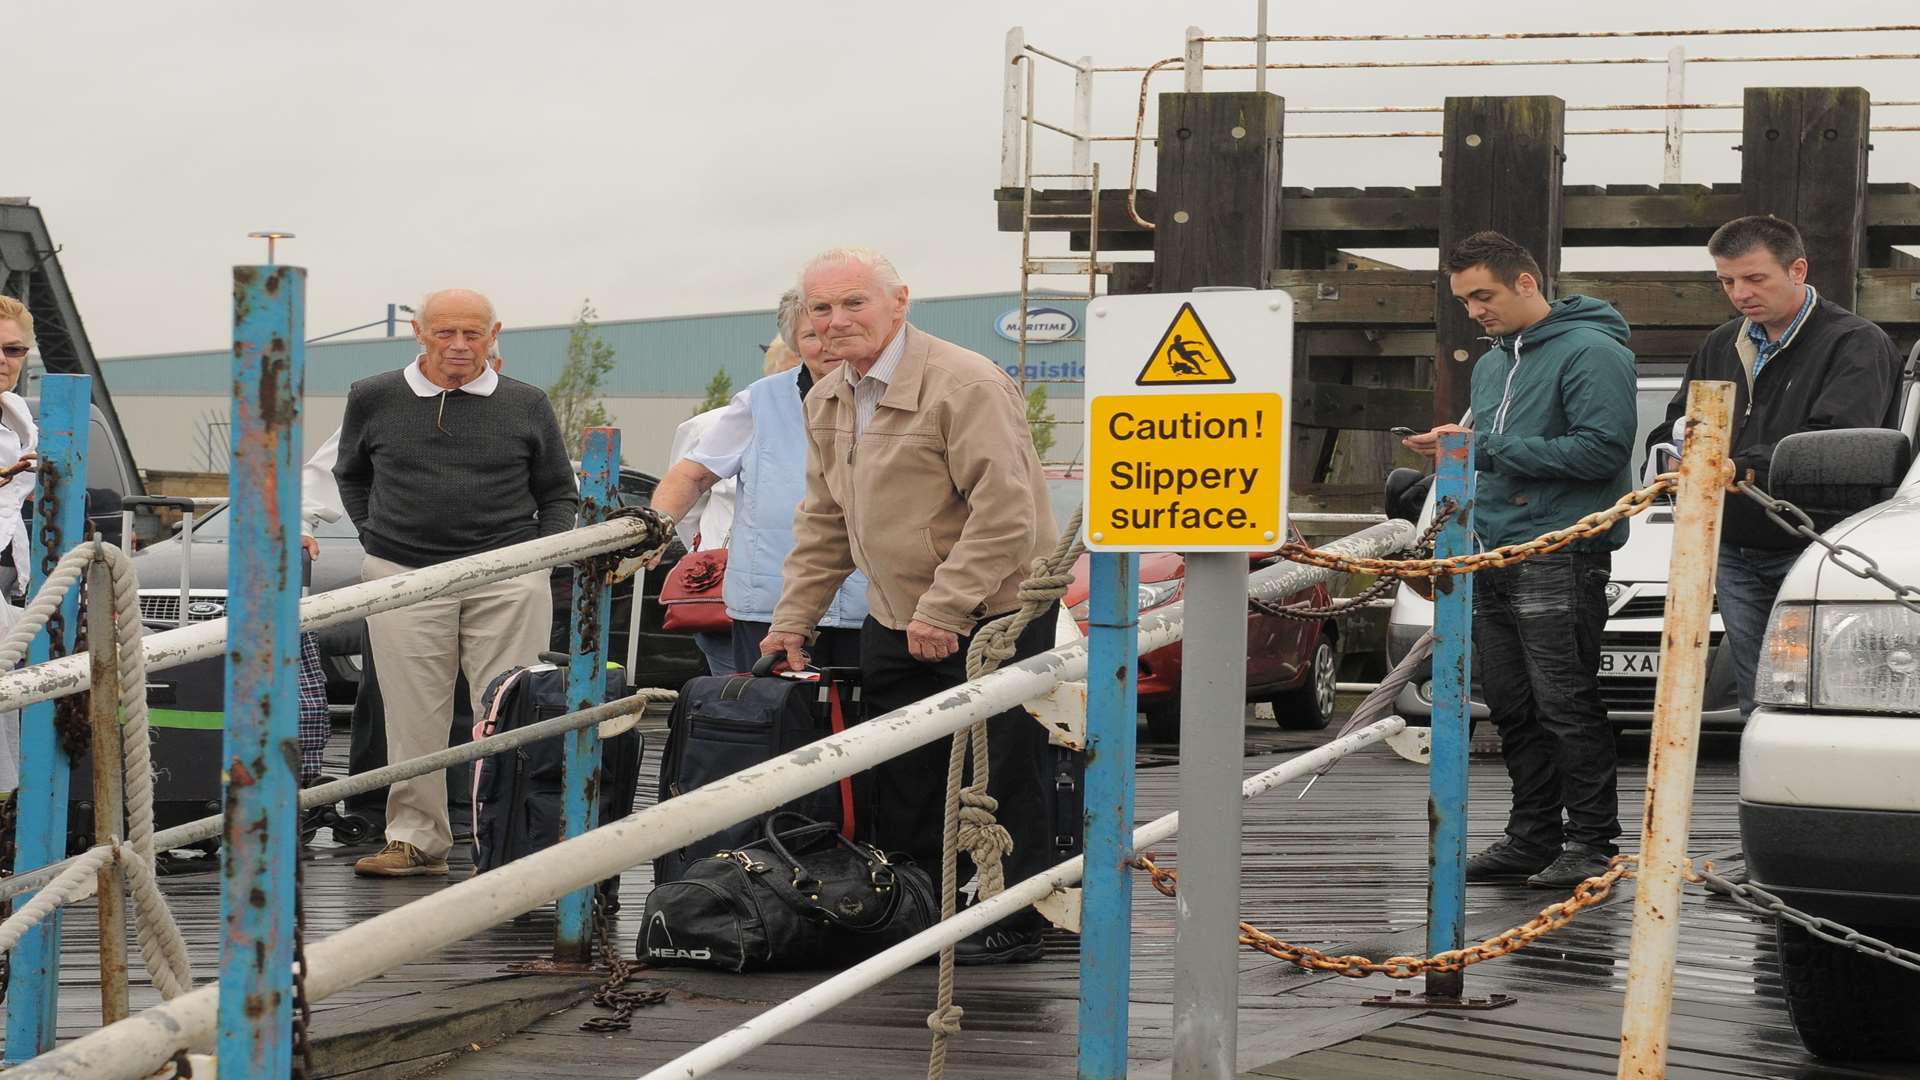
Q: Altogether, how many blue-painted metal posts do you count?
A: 5